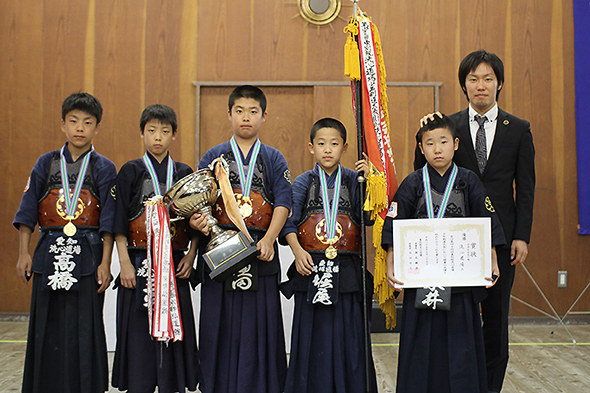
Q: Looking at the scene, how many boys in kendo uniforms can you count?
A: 5